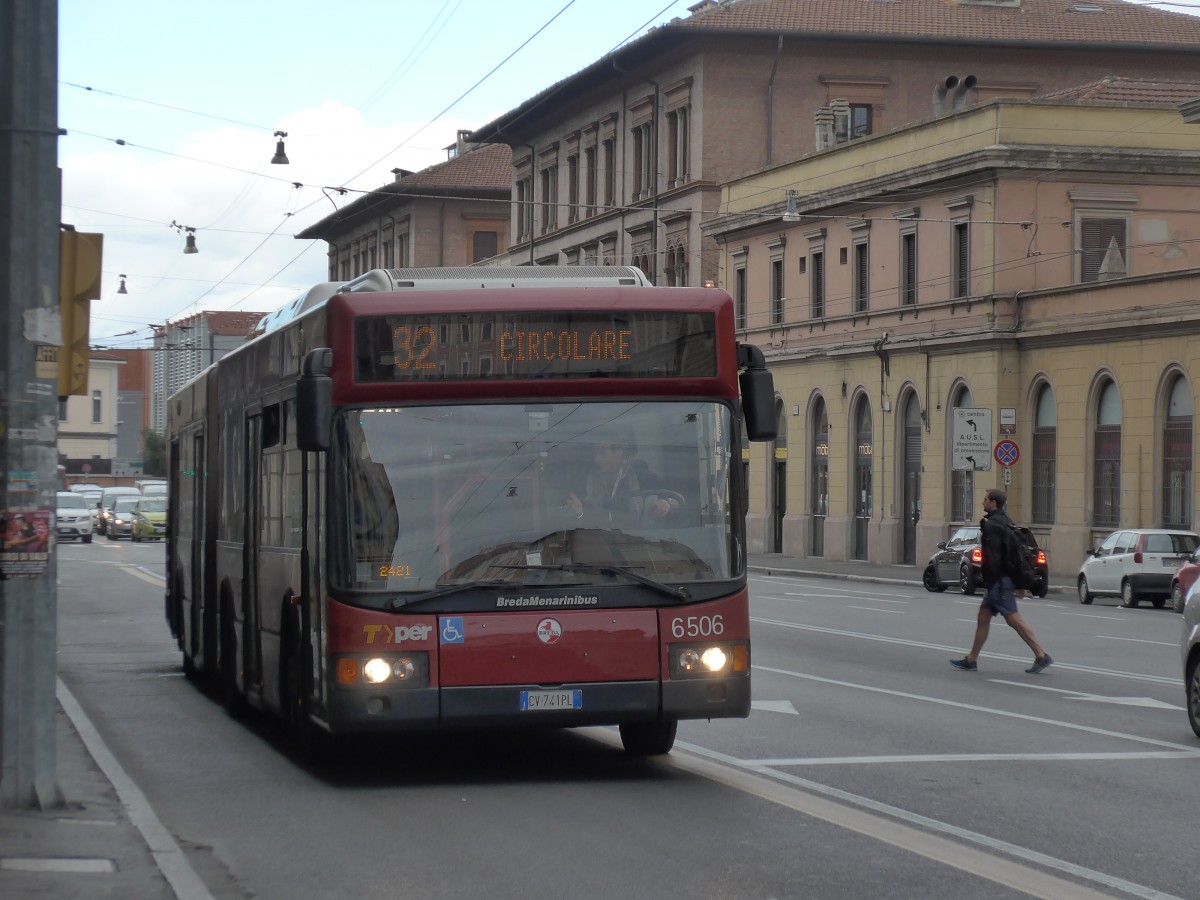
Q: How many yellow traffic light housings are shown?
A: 1